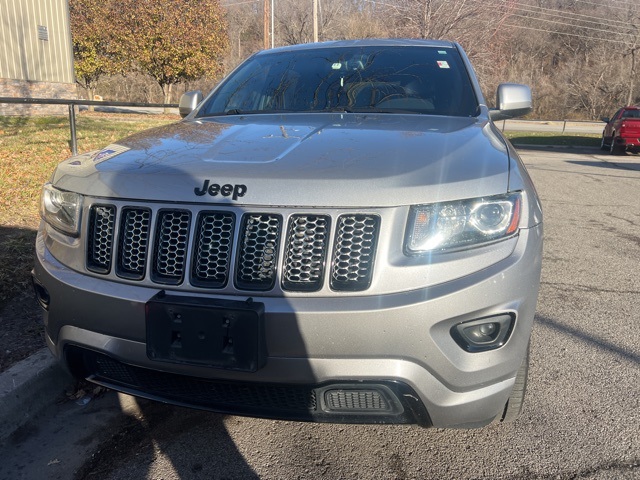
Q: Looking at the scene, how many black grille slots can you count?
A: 7